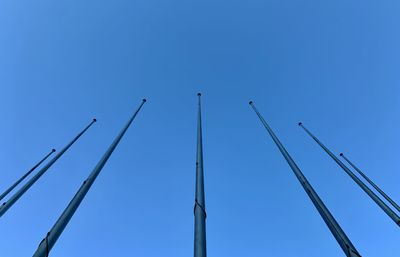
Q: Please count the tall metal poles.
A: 7